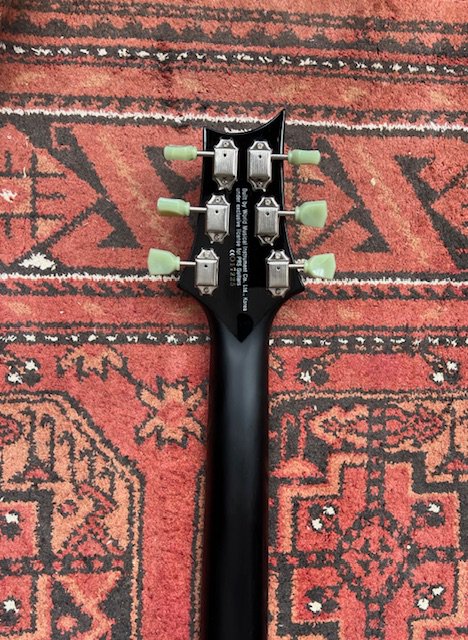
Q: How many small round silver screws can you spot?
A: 12